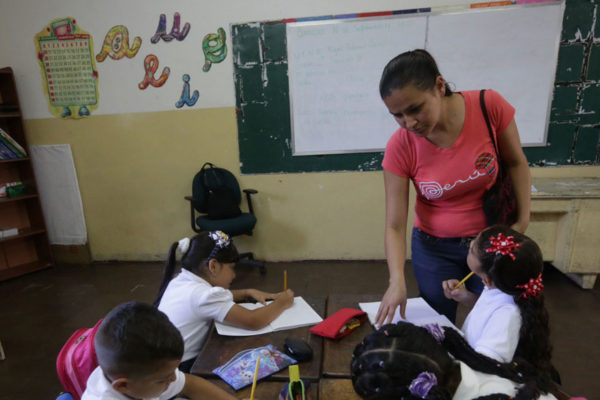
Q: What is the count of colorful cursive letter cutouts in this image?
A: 5